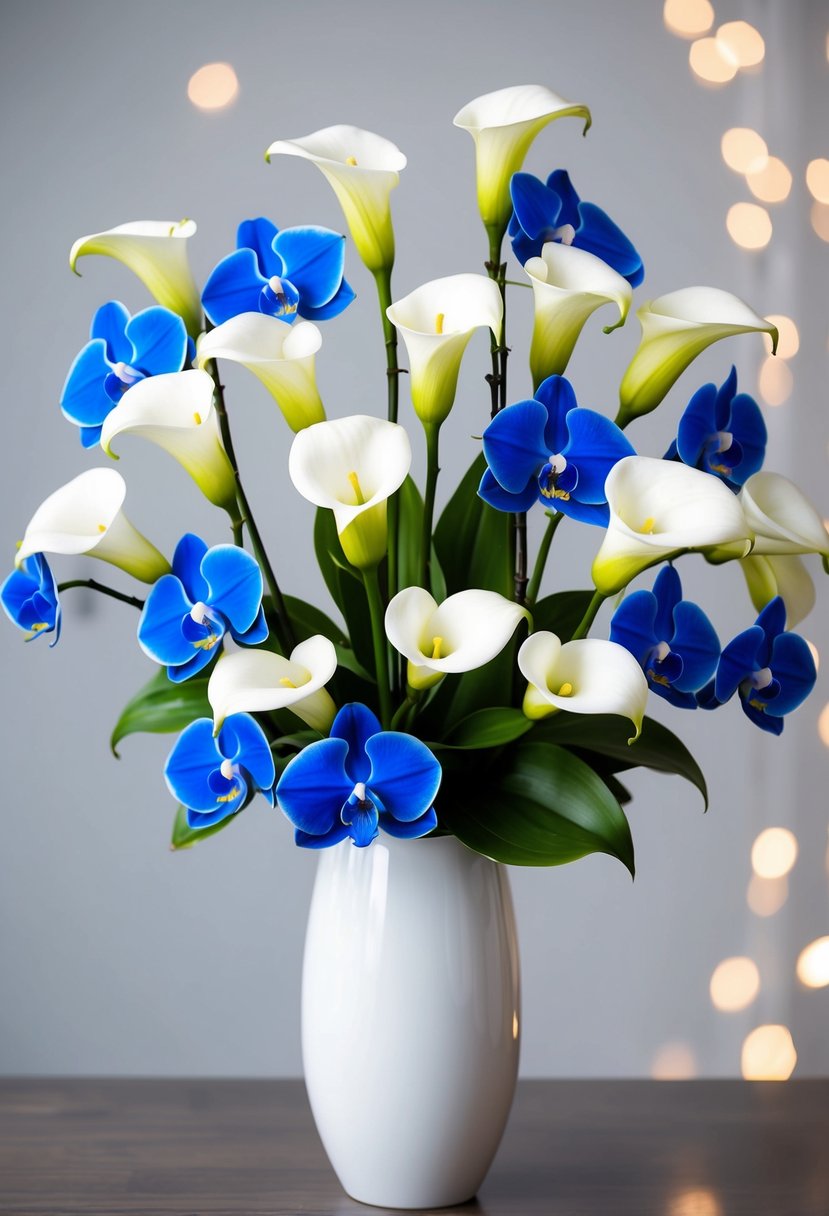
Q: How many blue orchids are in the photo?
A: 11